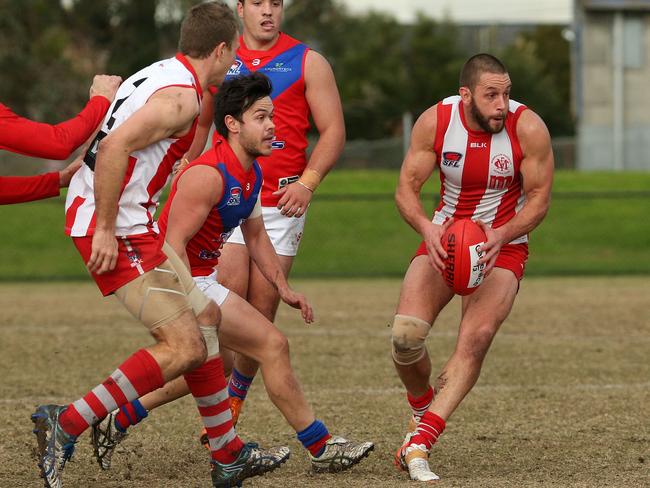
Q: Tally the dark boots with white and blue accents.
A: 2